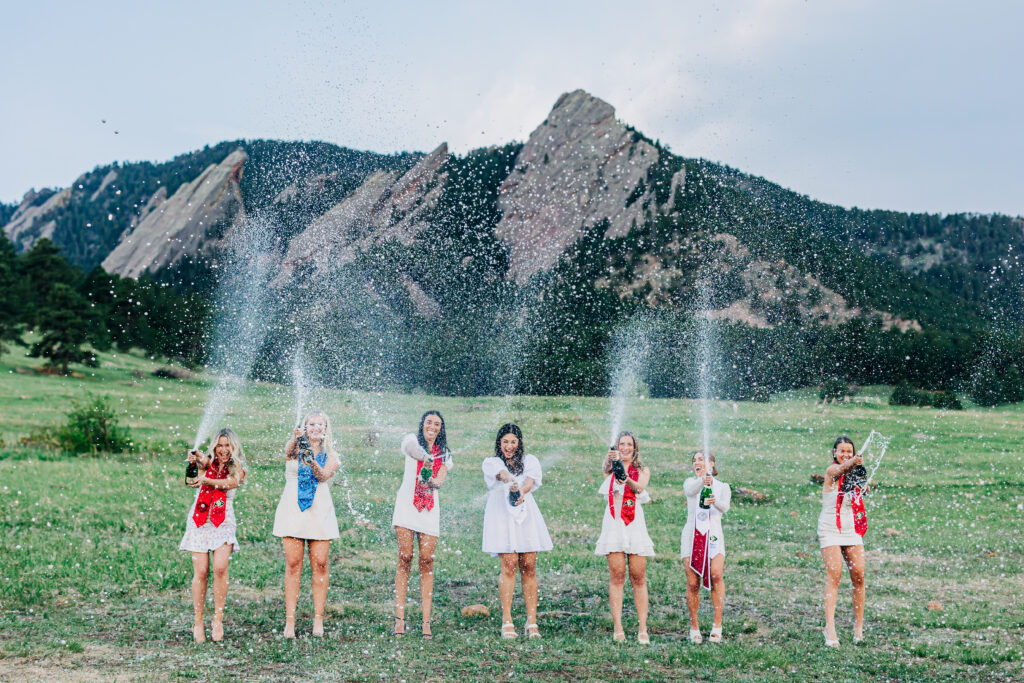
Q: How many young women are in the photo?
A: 7